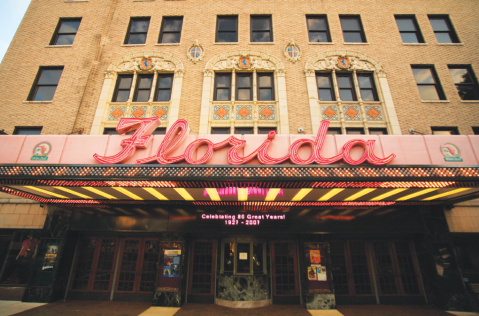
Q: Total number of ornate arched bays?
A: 3